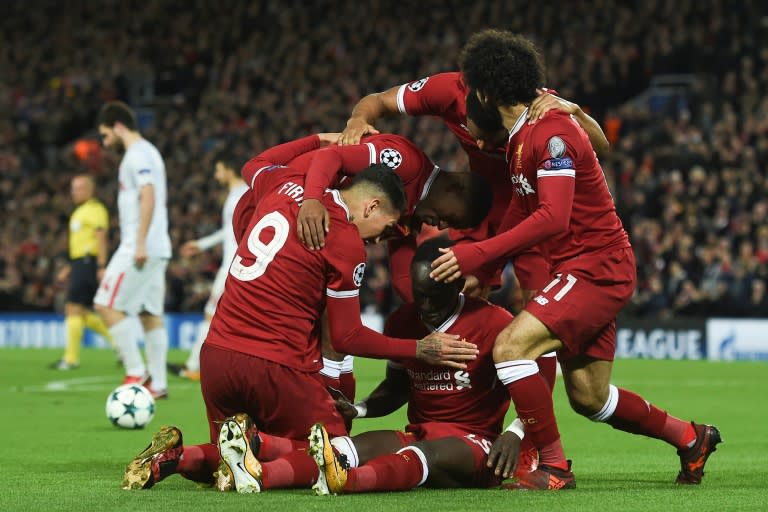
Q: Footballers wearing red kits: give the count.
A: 5